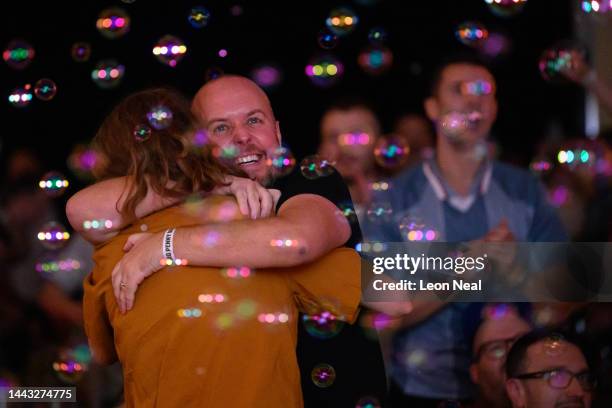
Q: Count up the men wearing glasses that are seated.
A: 2